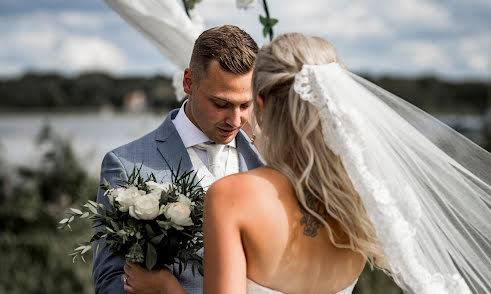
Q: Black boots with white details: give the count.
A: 0